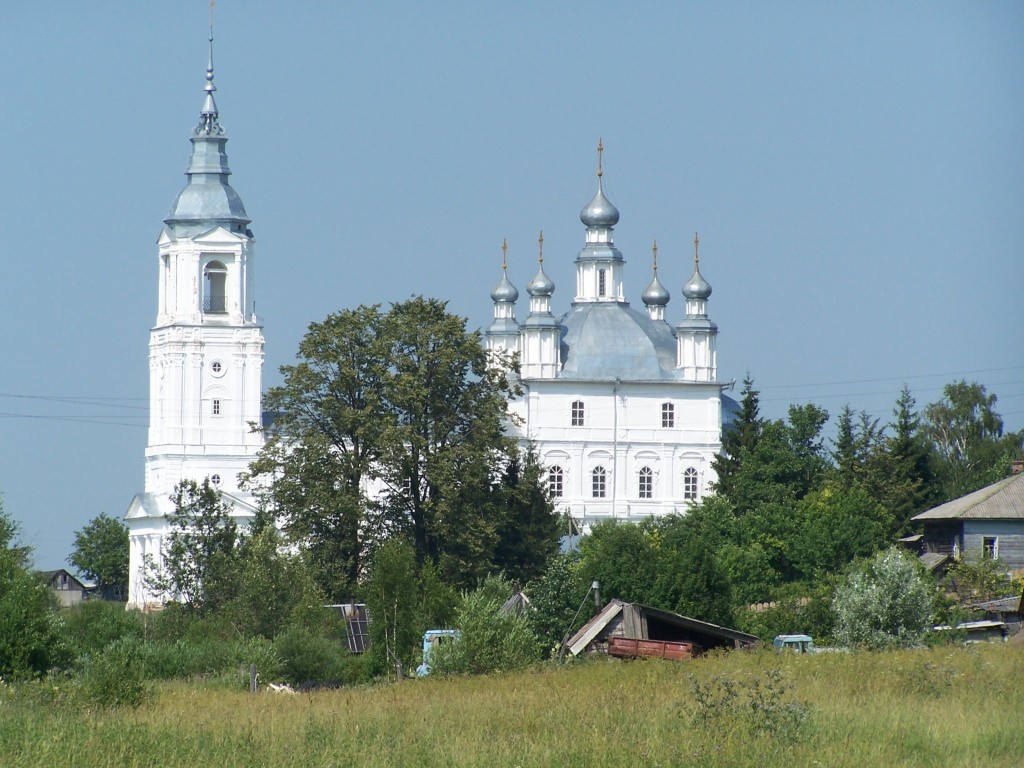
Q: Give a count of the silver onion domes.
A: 5